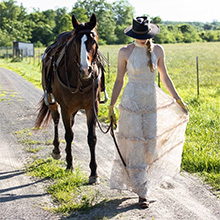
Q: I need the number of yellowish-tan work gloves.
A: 2